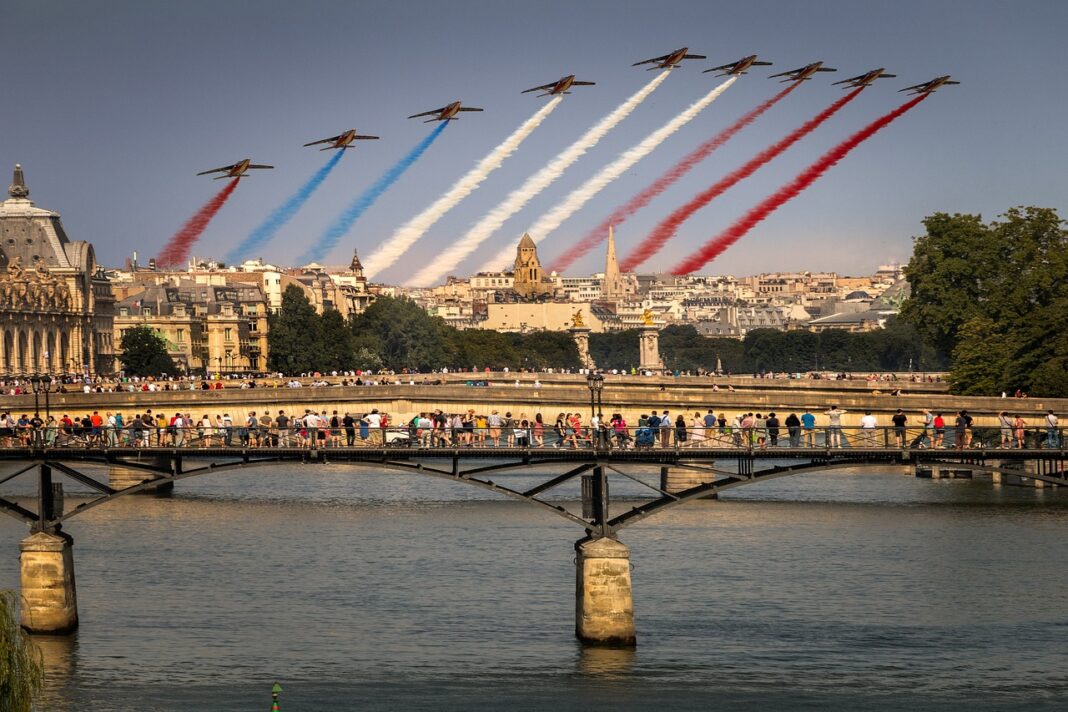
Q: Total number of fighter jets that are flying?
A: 9